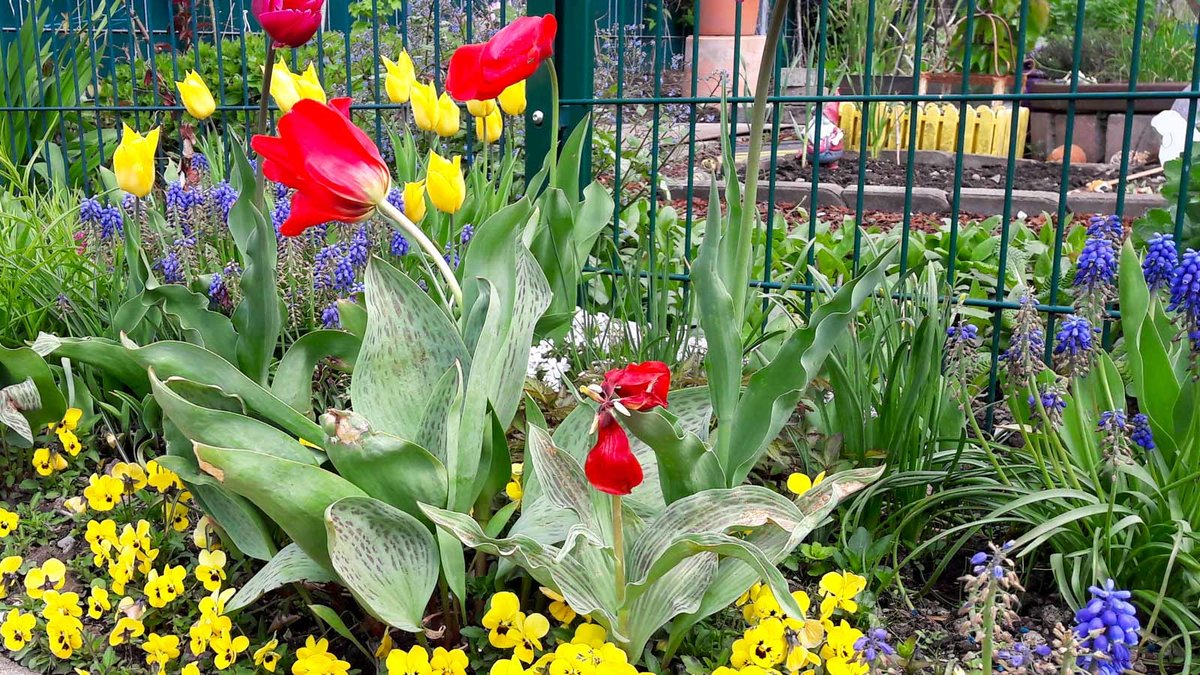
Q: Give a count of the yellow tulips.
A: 12